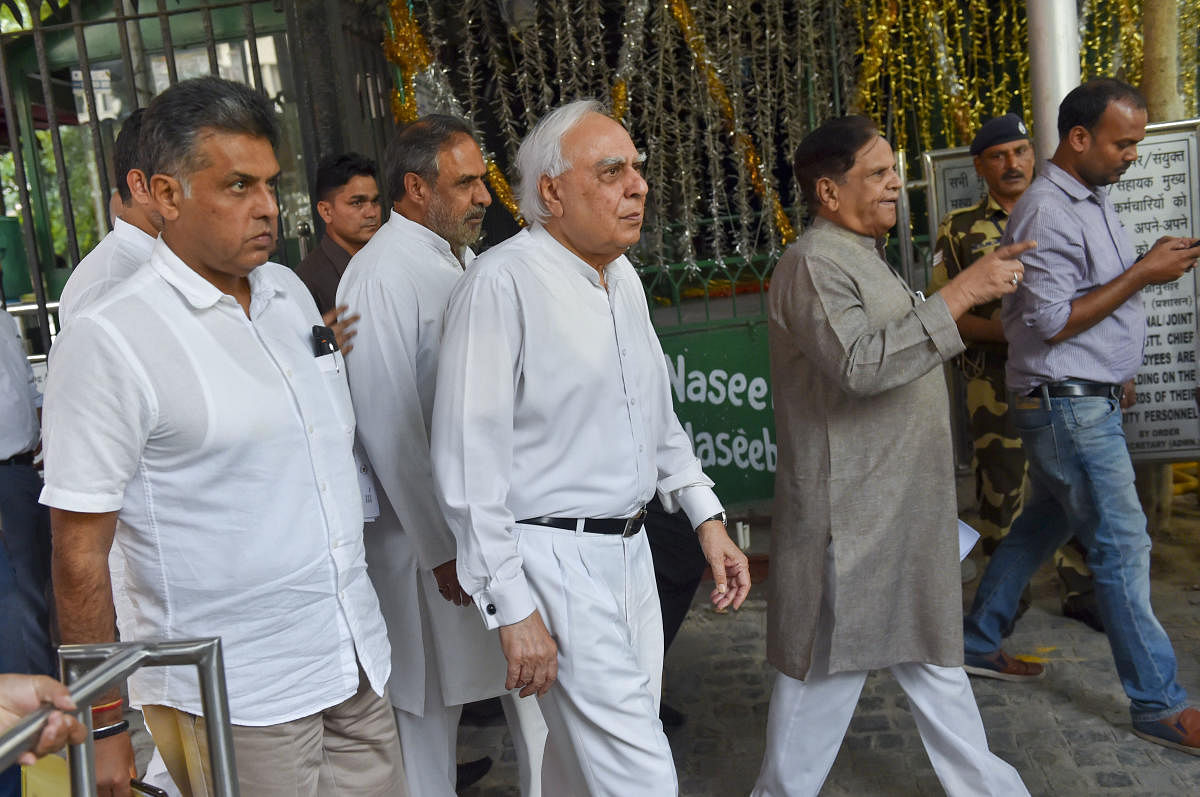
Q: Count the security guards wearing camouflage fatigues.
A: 1